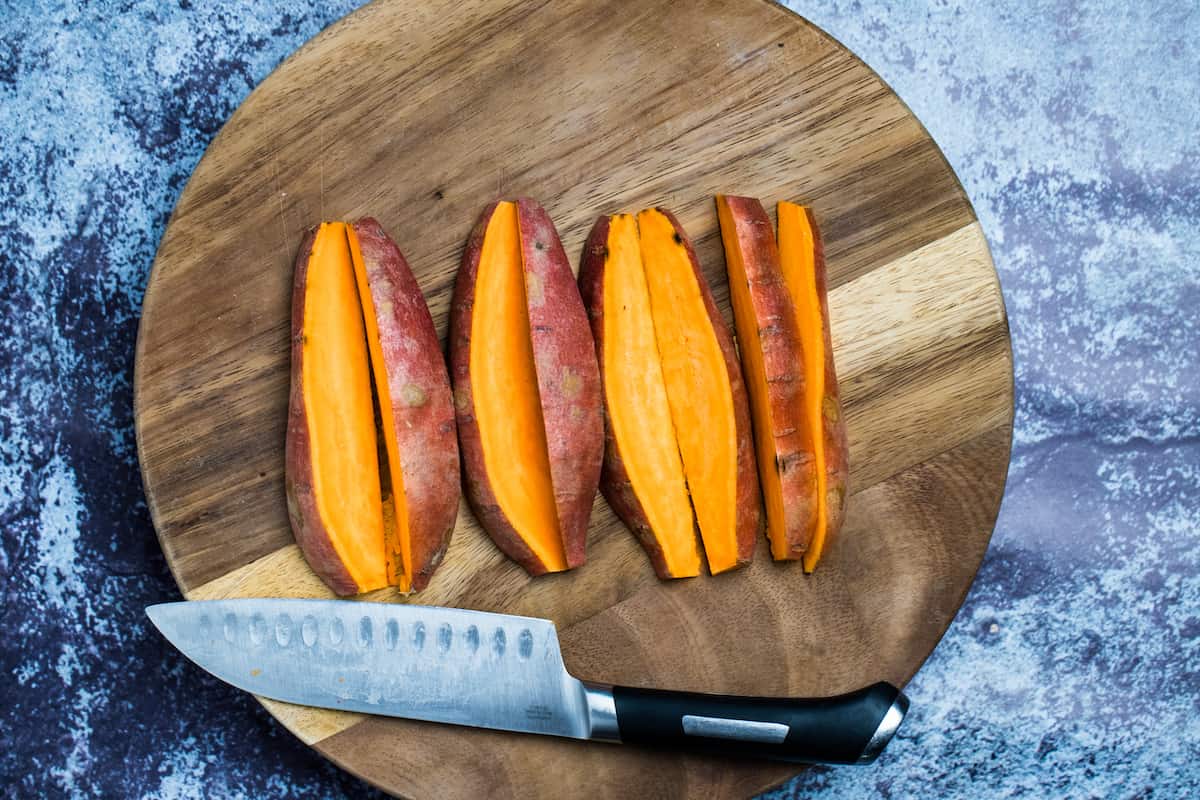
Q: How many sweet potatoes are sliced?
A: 4